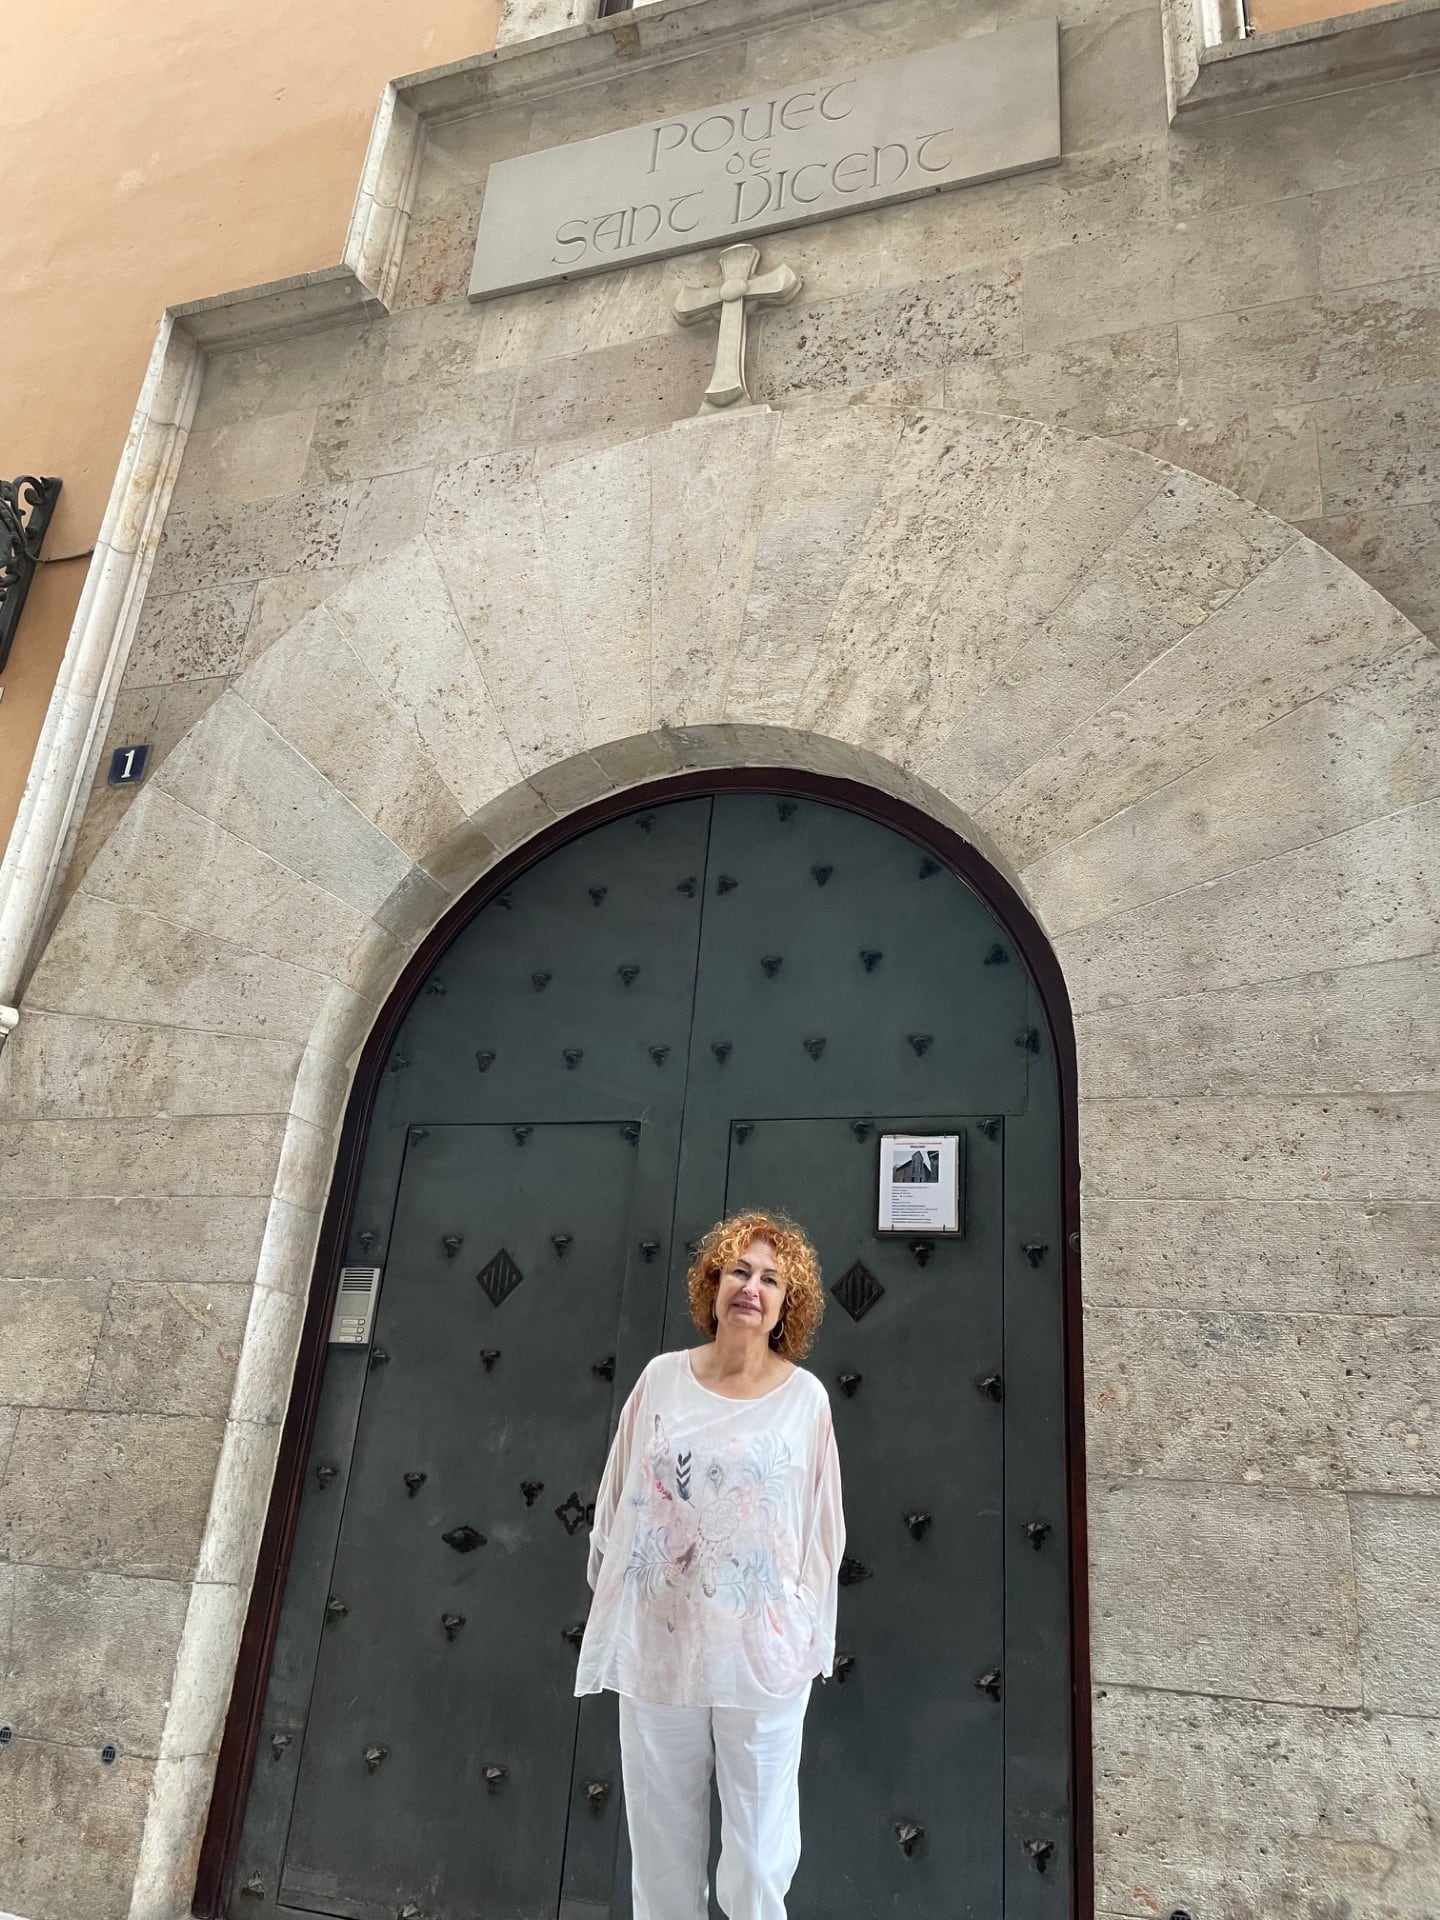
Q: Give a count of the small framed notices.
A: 1